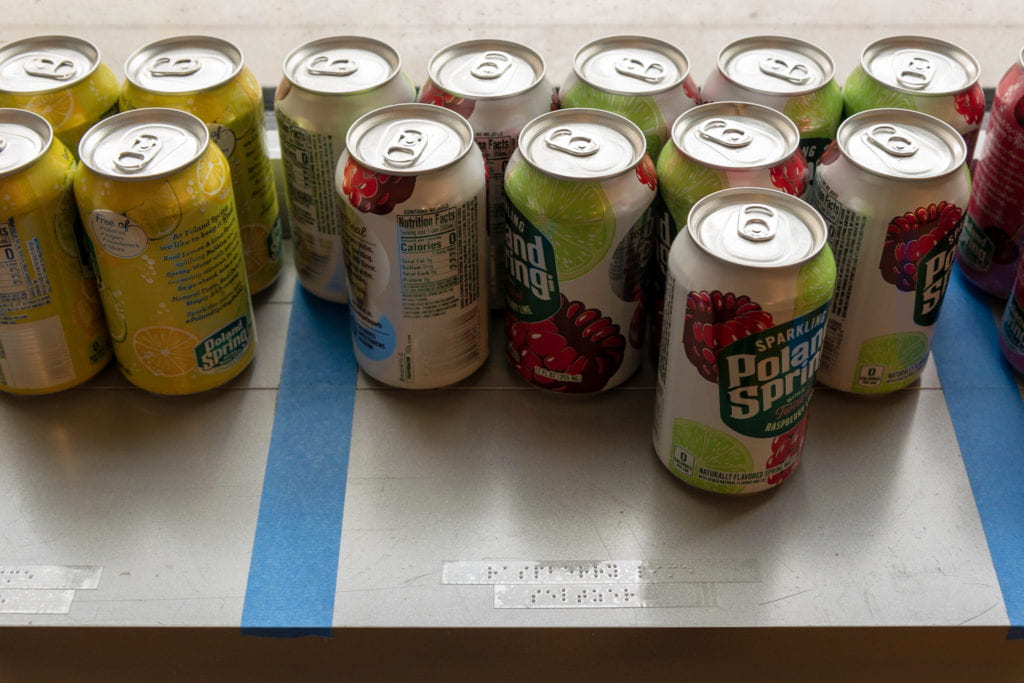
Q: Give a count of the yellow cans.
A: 4